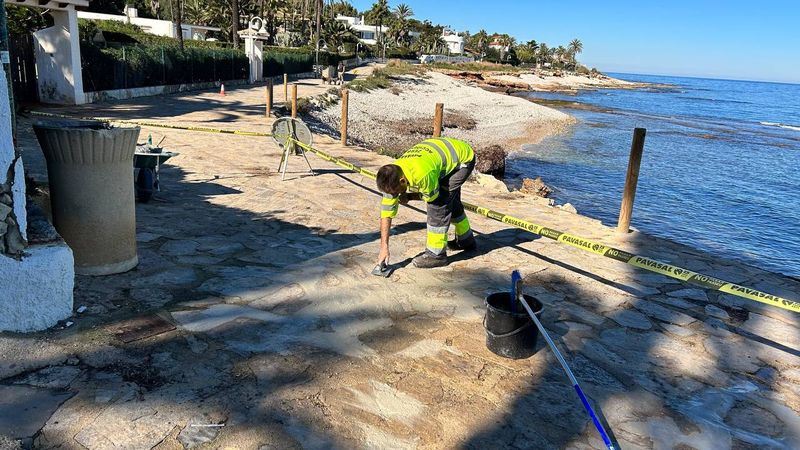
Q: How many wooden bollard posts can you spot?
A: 6